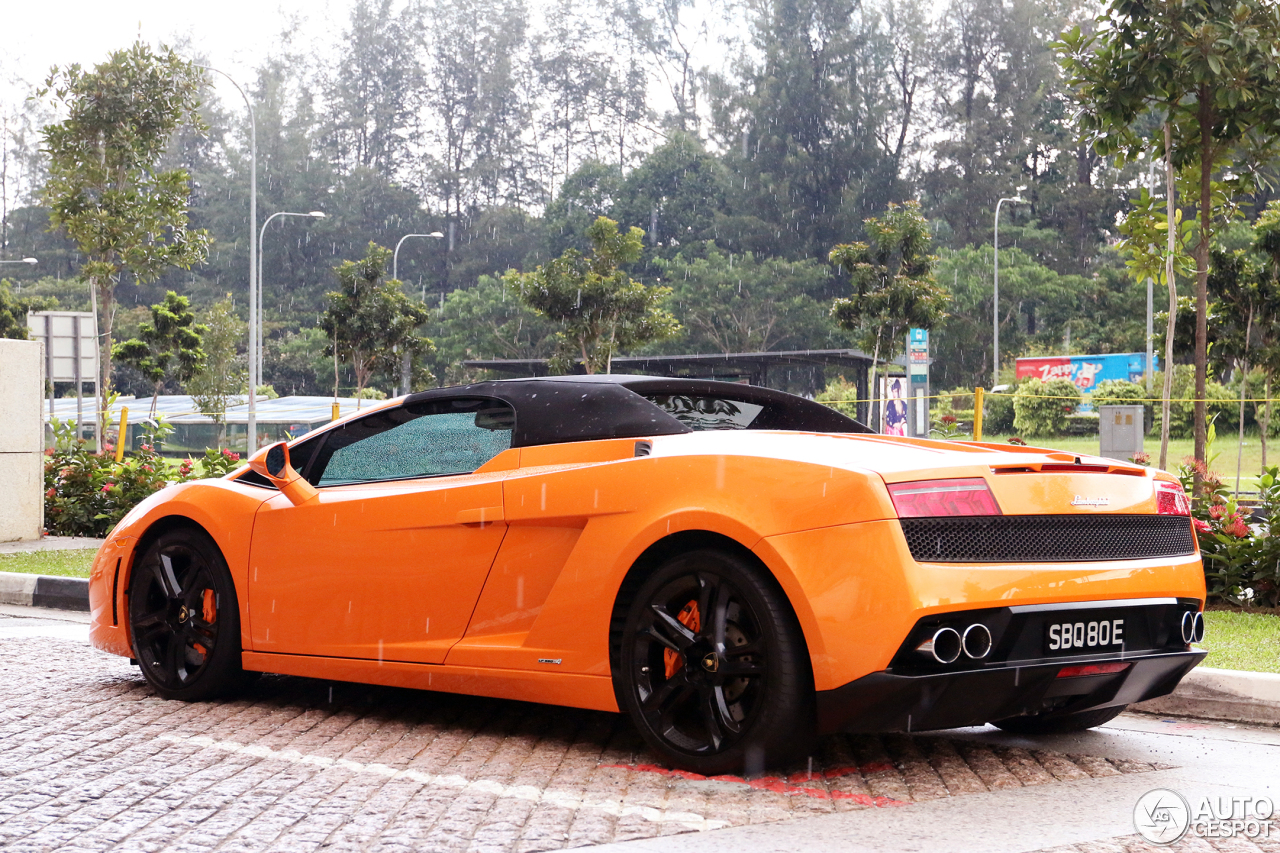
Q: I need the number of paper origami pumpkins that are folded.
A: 0